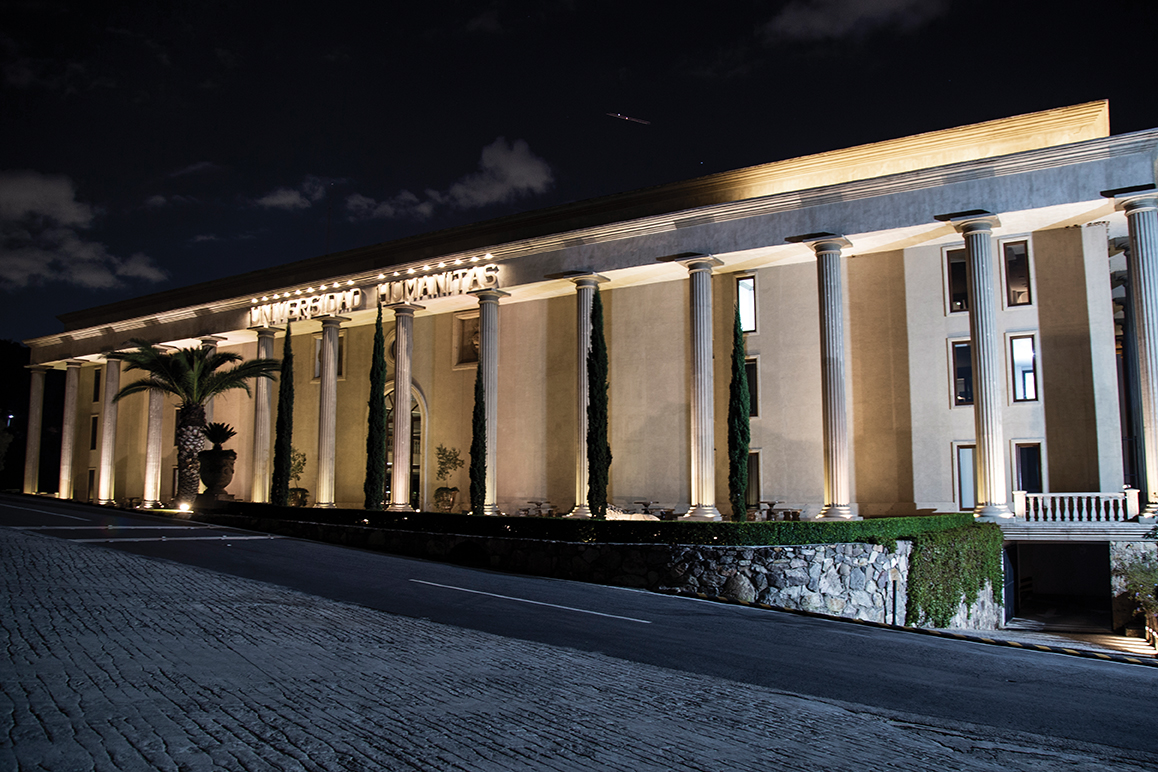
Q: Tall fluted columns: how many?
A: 14